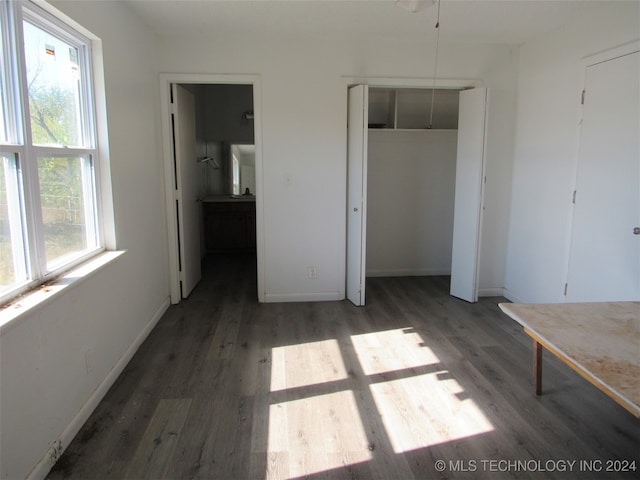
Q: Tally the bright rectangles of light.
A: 4